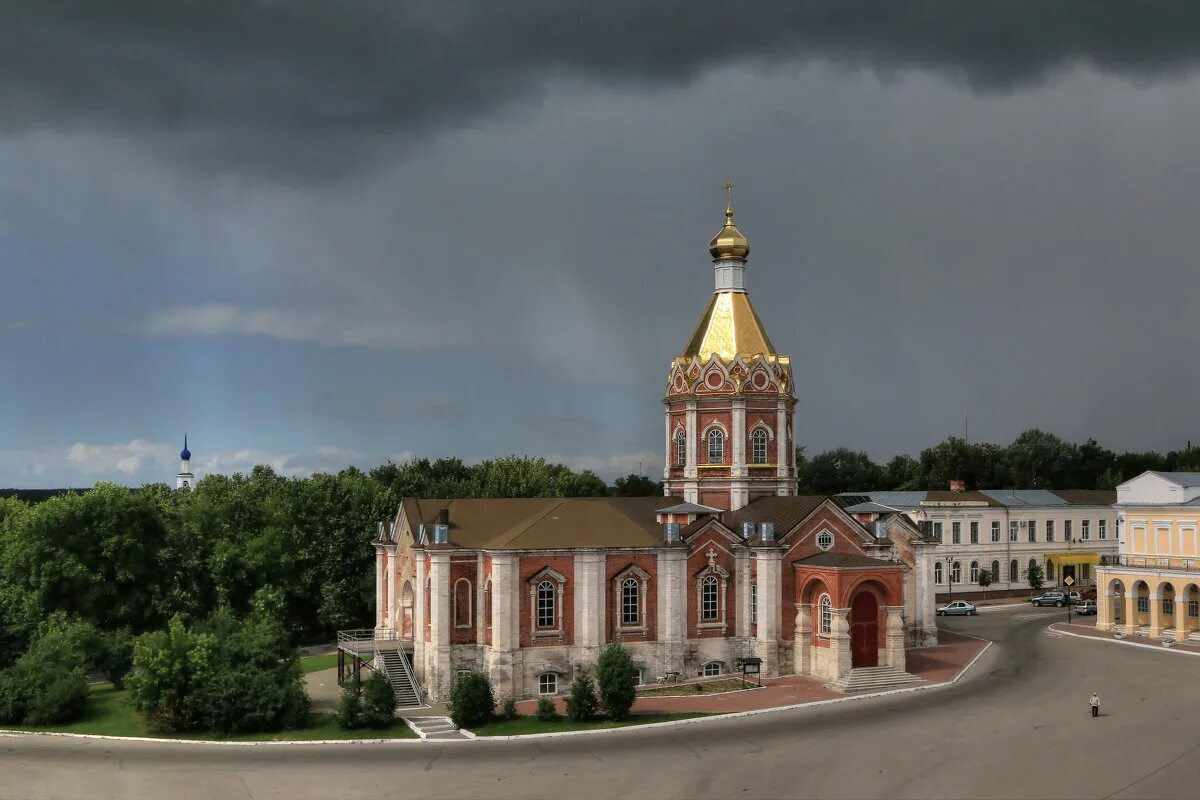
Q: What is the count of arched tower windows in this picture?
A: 3